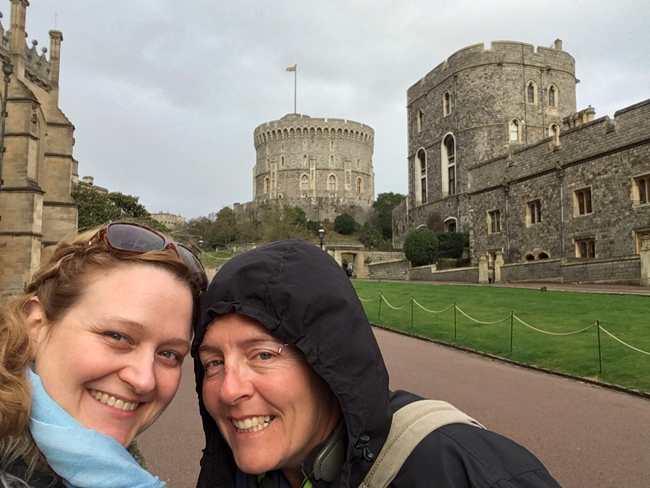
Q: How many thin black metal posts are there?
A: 5